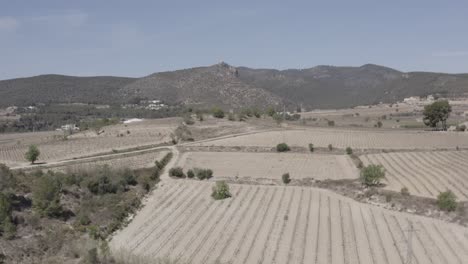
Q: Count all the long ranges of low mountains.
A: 1